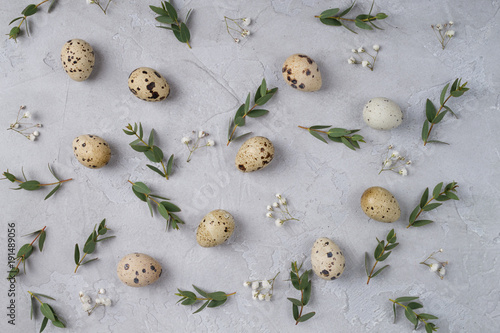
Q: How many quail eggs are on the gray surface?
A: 10